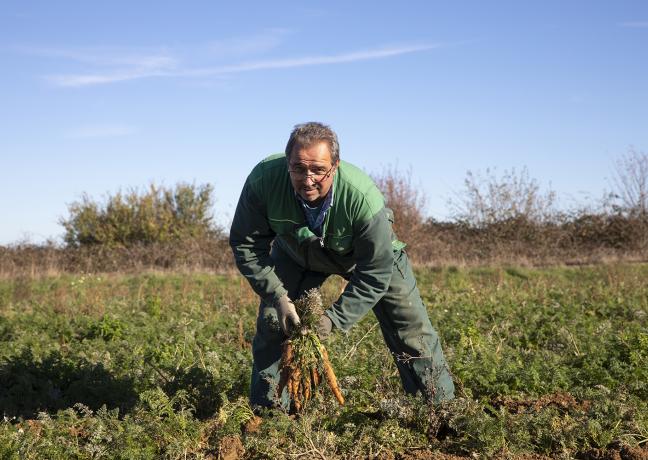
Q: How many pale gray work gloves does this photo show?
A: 2